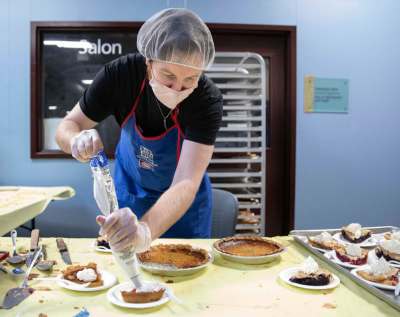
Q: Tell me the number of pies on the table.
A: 2